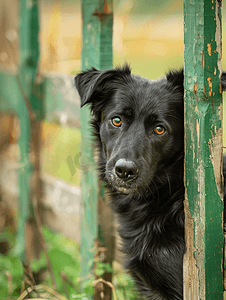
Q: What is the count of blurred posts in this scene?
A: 2